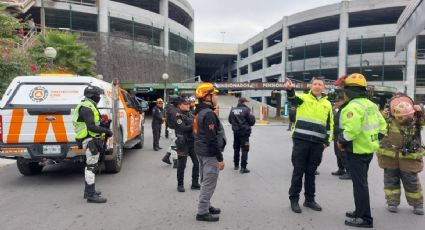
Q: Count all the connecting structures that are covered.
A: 1